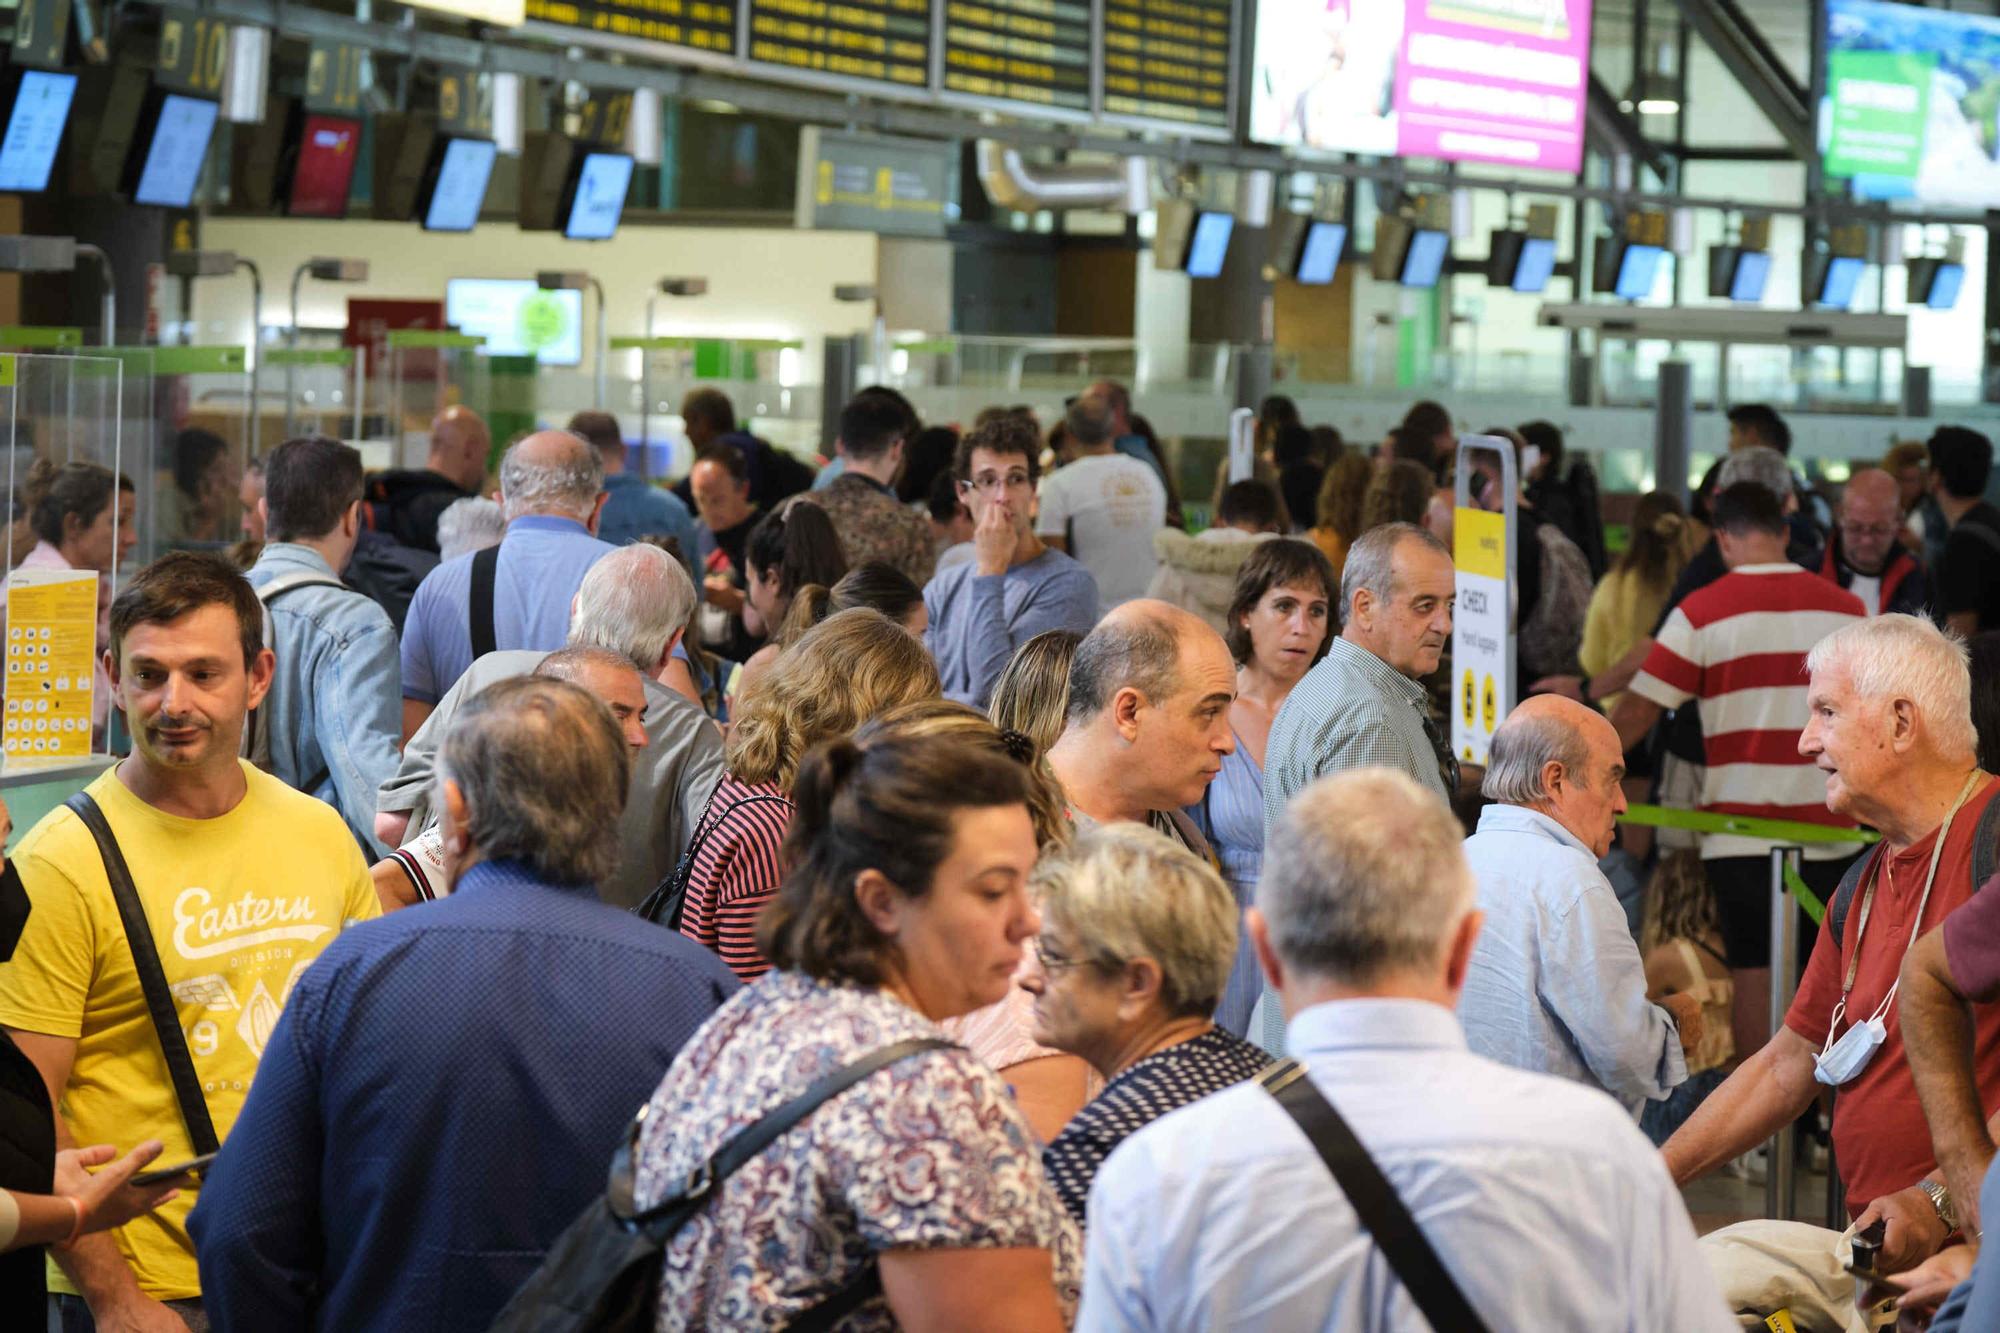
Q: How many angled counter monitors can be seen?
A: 13